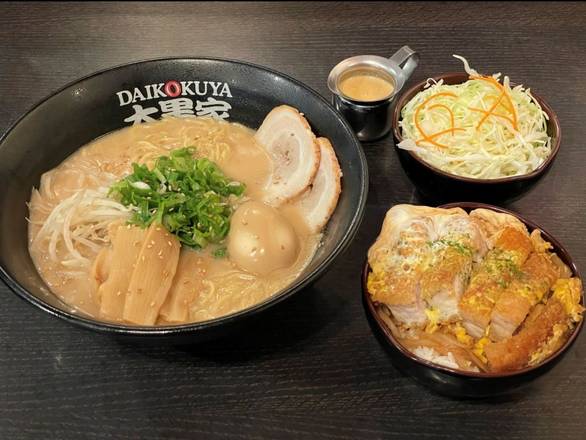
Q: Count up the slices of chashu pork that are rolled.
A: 2